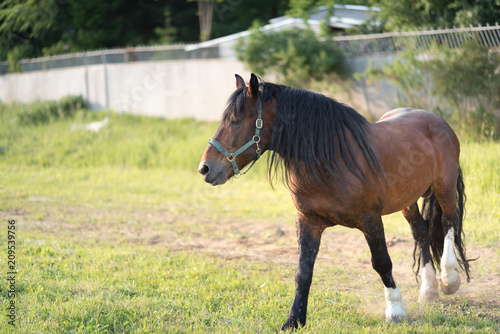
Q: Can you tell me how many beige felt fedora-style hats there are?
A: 0